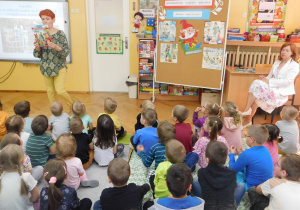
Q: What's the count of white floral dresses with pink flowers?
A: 1